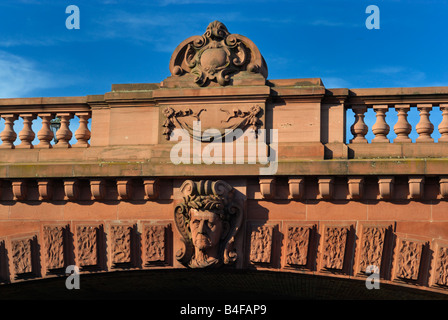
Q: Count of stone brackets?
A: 13